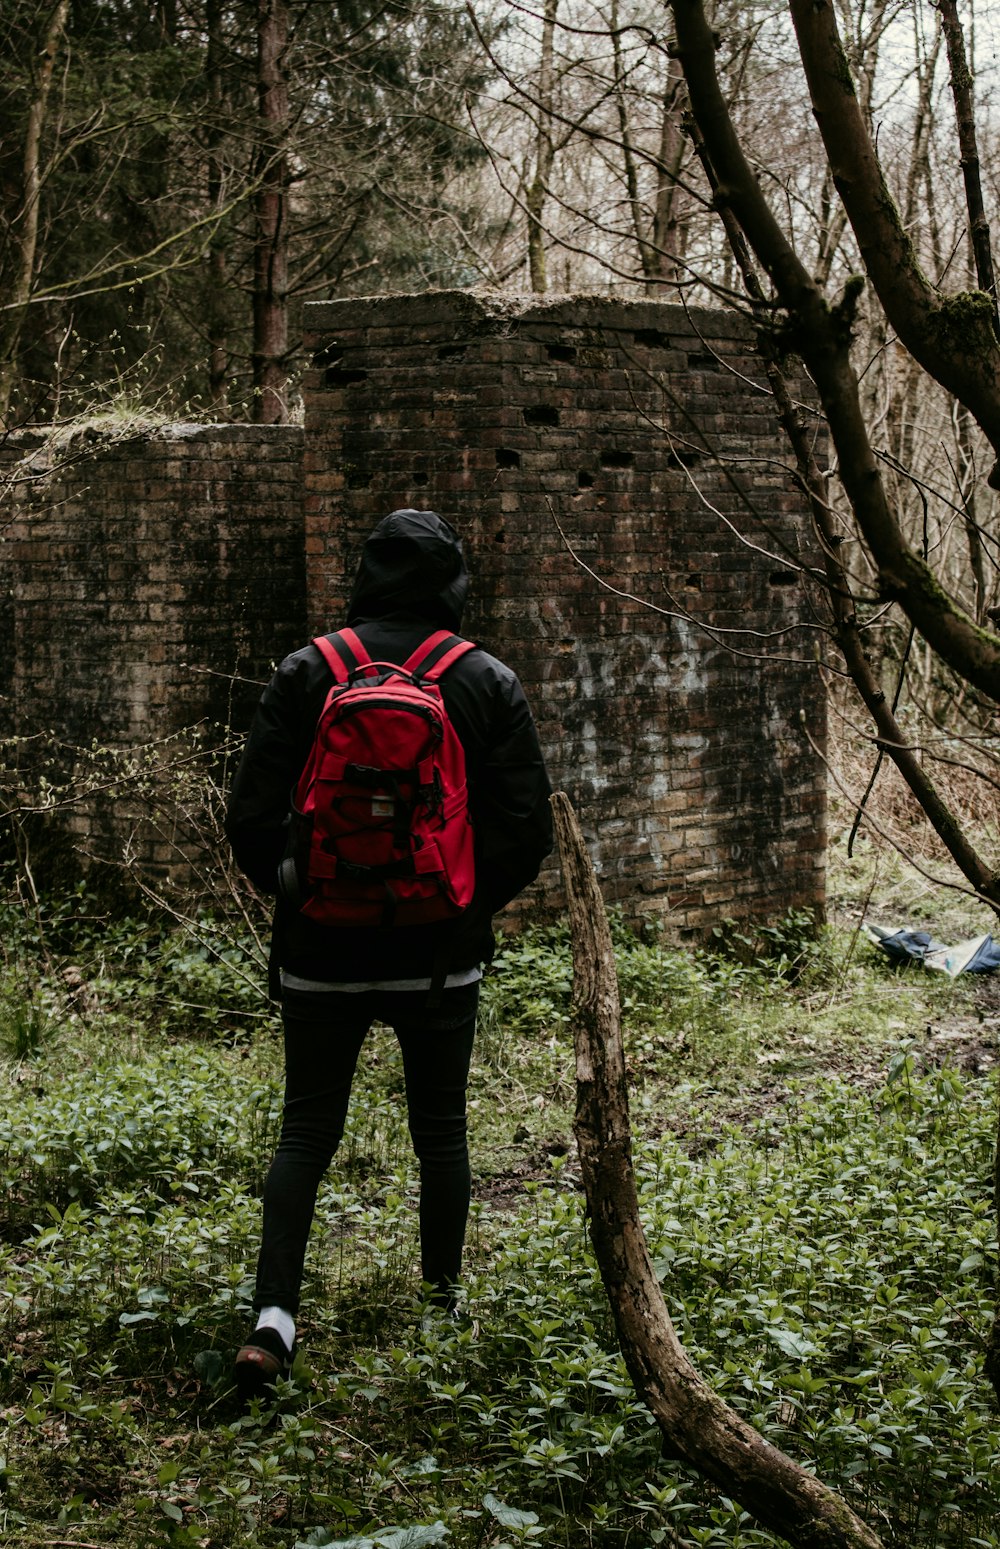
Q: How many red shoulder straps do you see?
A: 2